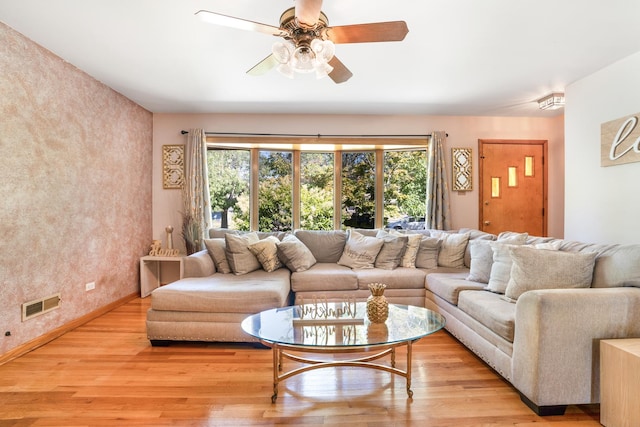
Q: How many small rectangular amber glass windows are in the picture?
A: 3